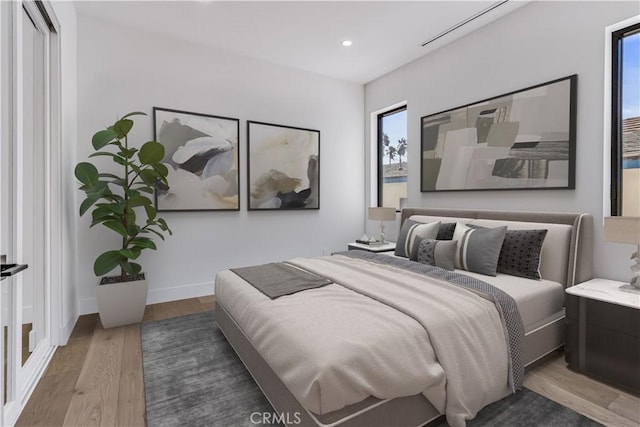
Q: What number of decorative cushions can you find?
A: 5